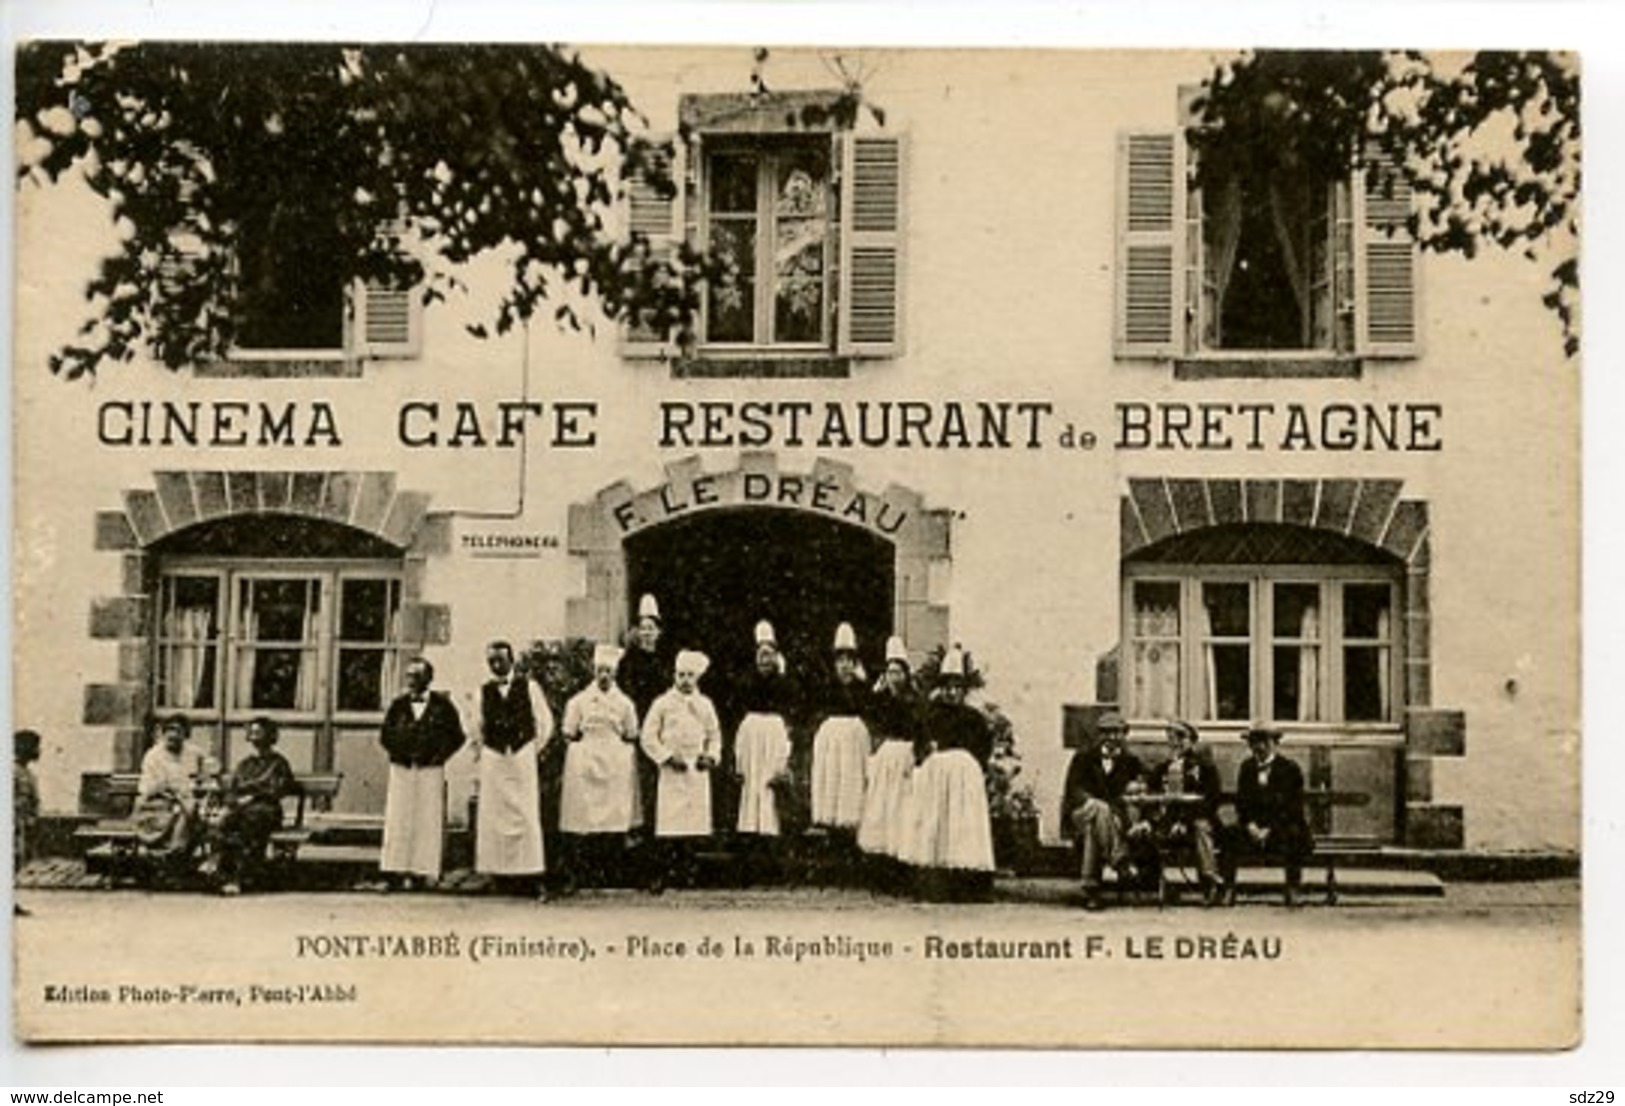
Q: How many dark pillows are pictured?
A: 0